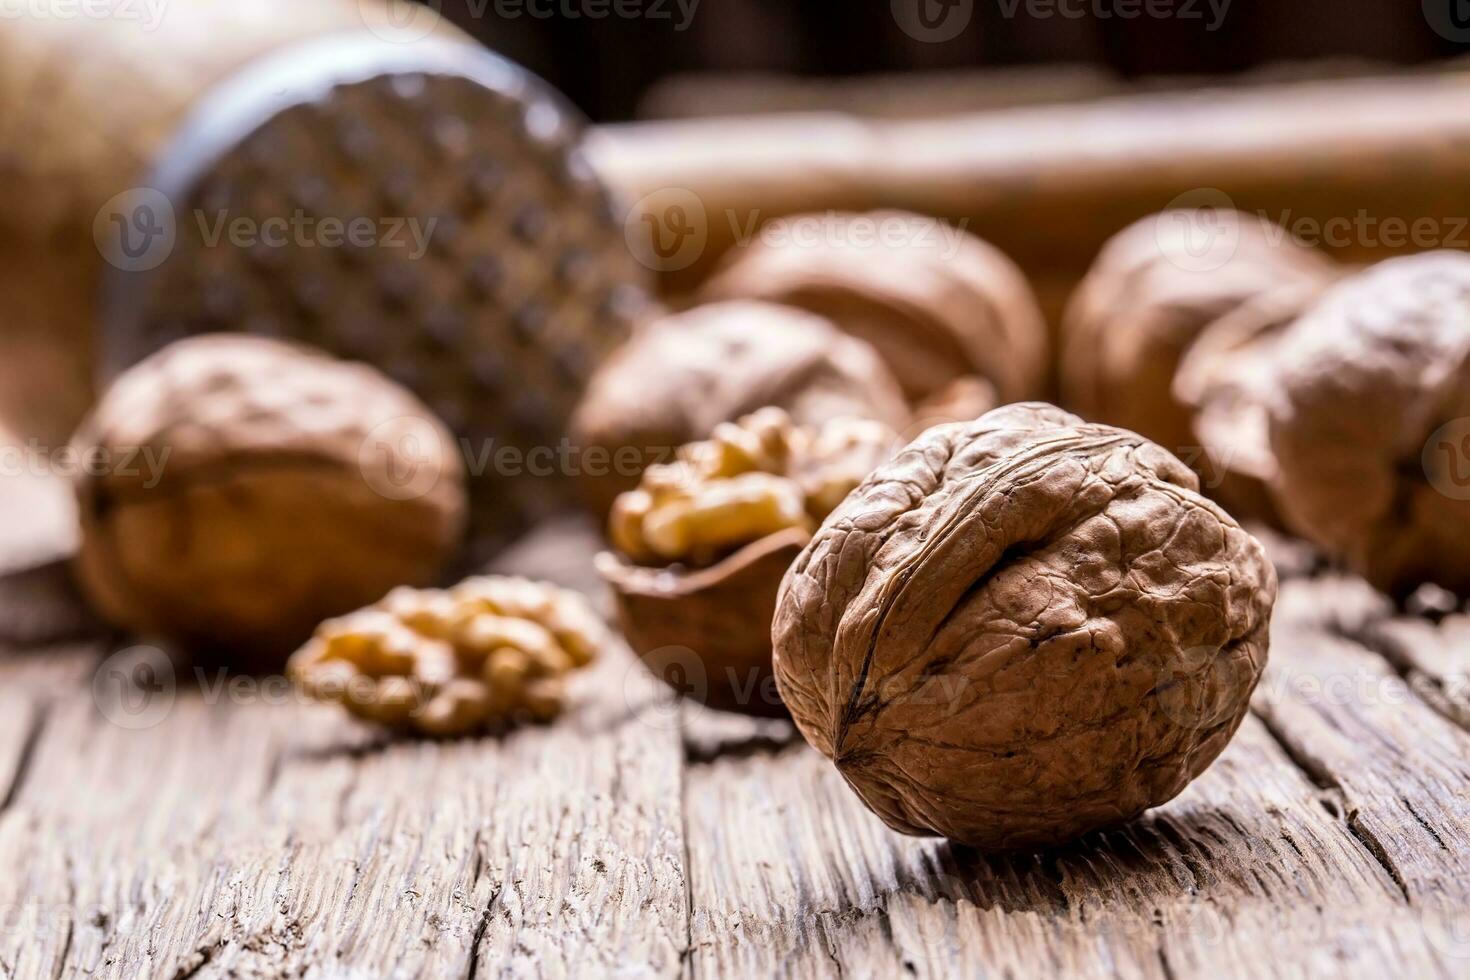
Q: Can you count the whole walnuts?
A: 6